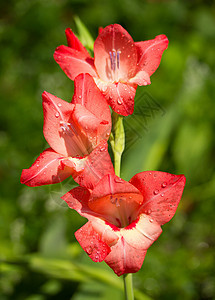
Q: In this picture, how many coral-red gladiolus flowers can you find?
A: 3